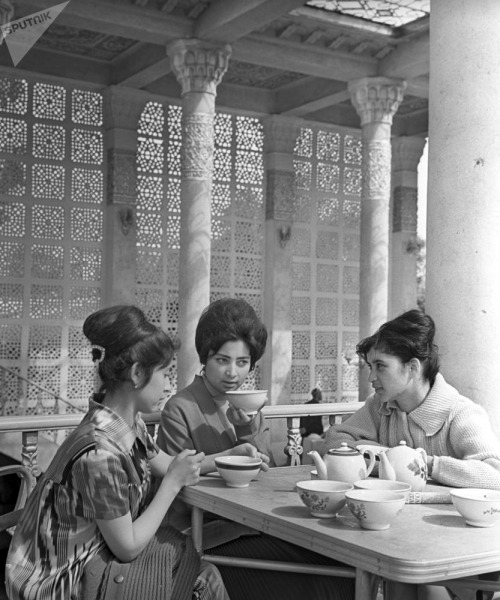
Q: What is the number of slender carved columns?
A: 2